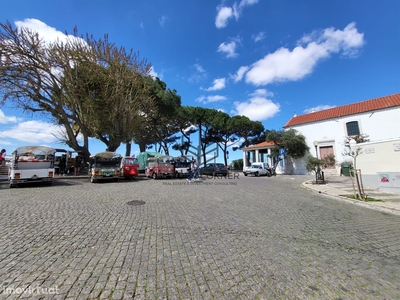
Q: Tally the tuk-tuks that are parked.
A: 5